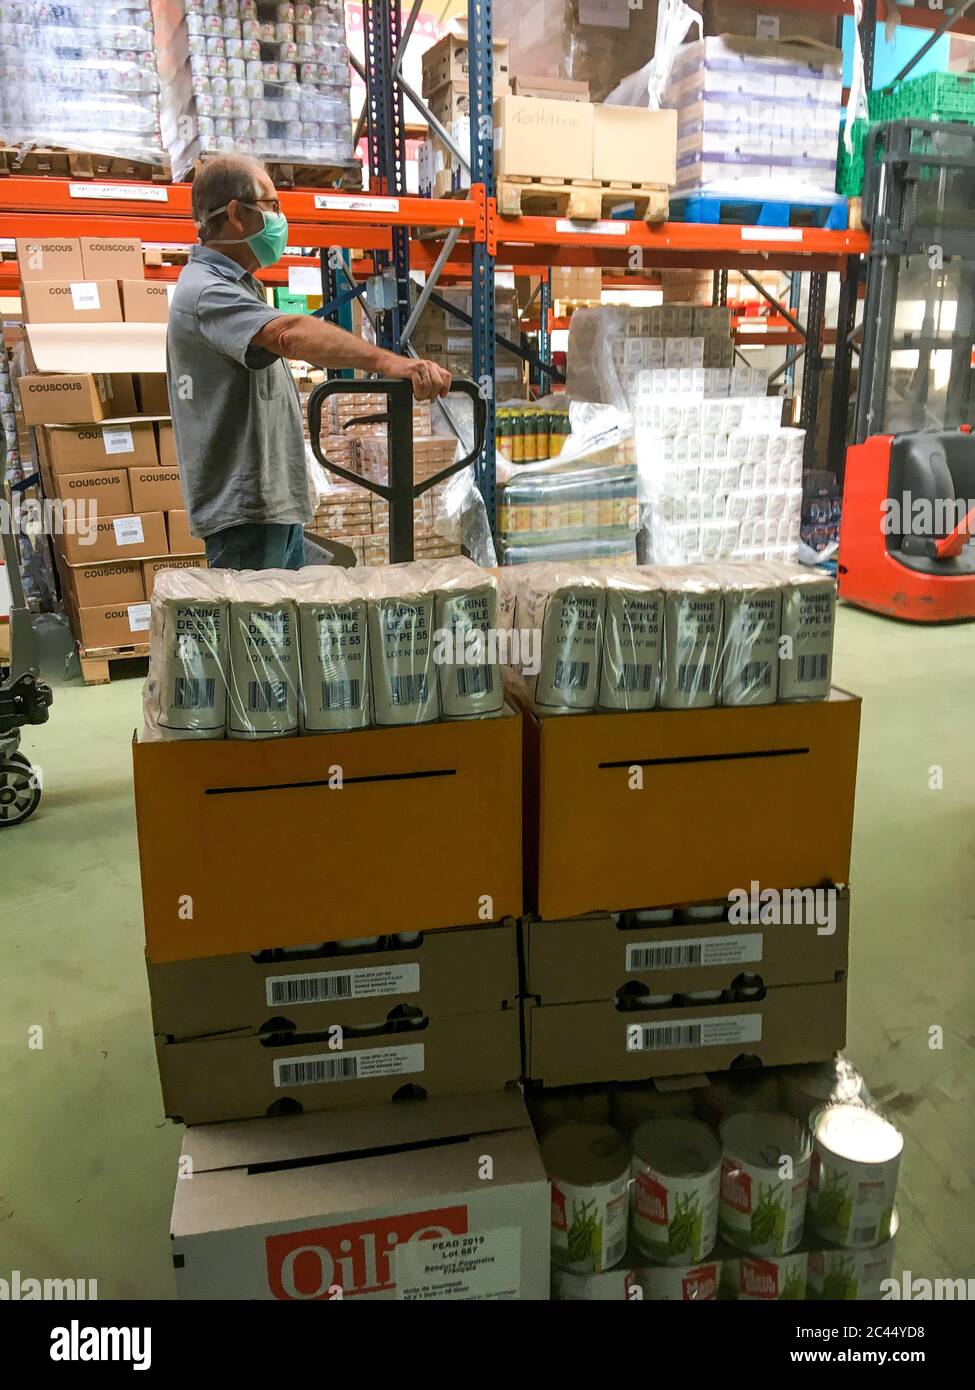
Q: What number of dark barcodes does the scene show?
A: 14